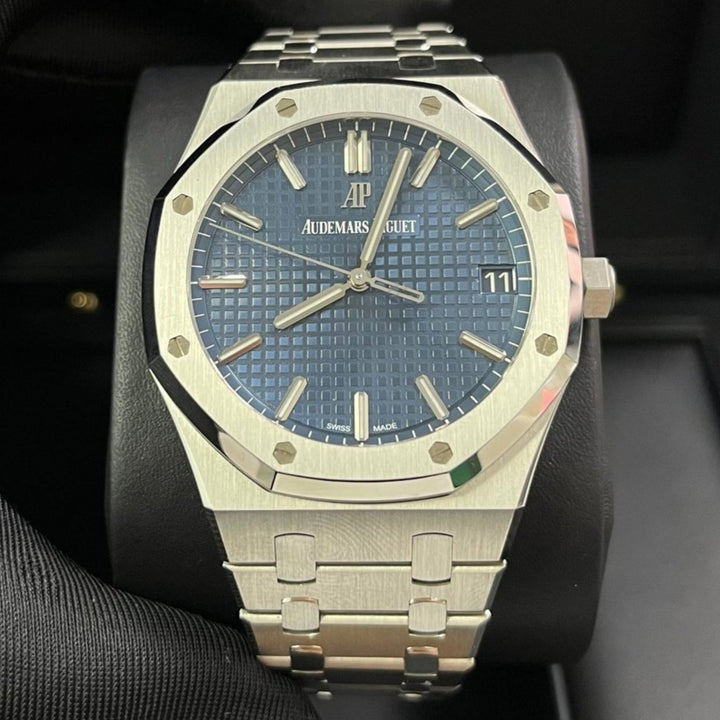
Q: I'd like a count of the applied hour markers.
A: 11